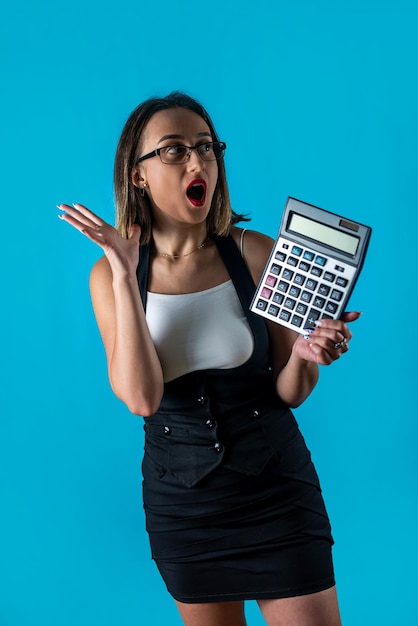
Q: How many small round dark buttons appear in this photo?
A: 5